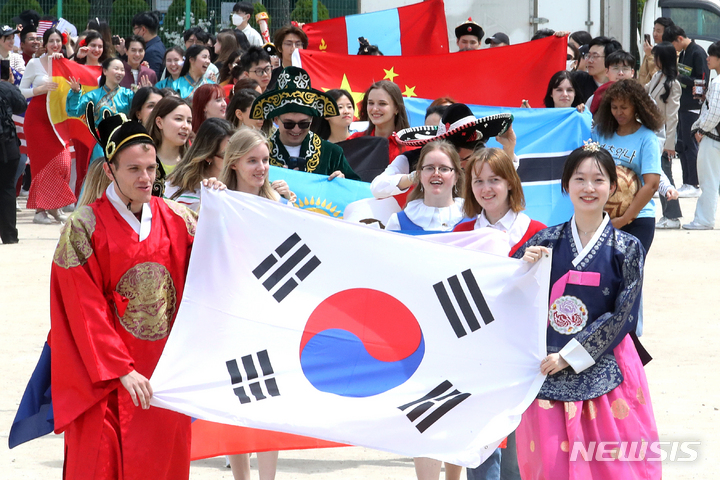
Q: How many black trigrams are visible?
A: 4